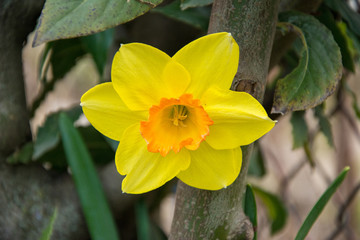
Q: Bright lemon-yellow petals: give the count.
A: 6